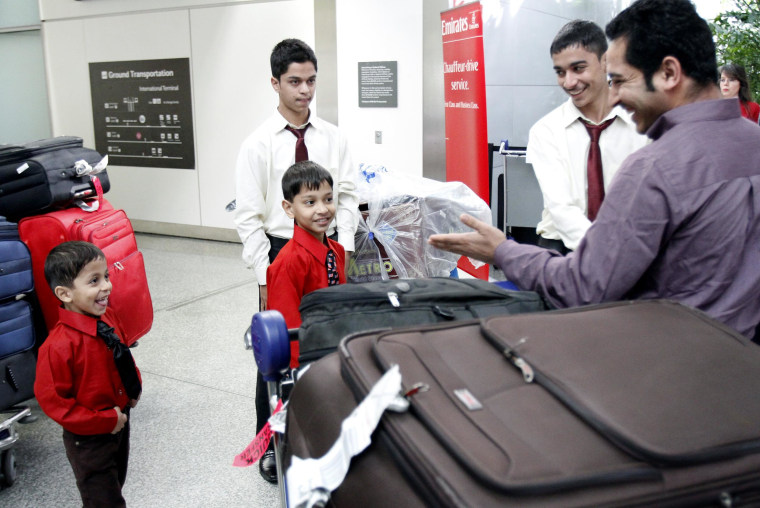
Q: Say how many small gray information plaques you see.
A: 1